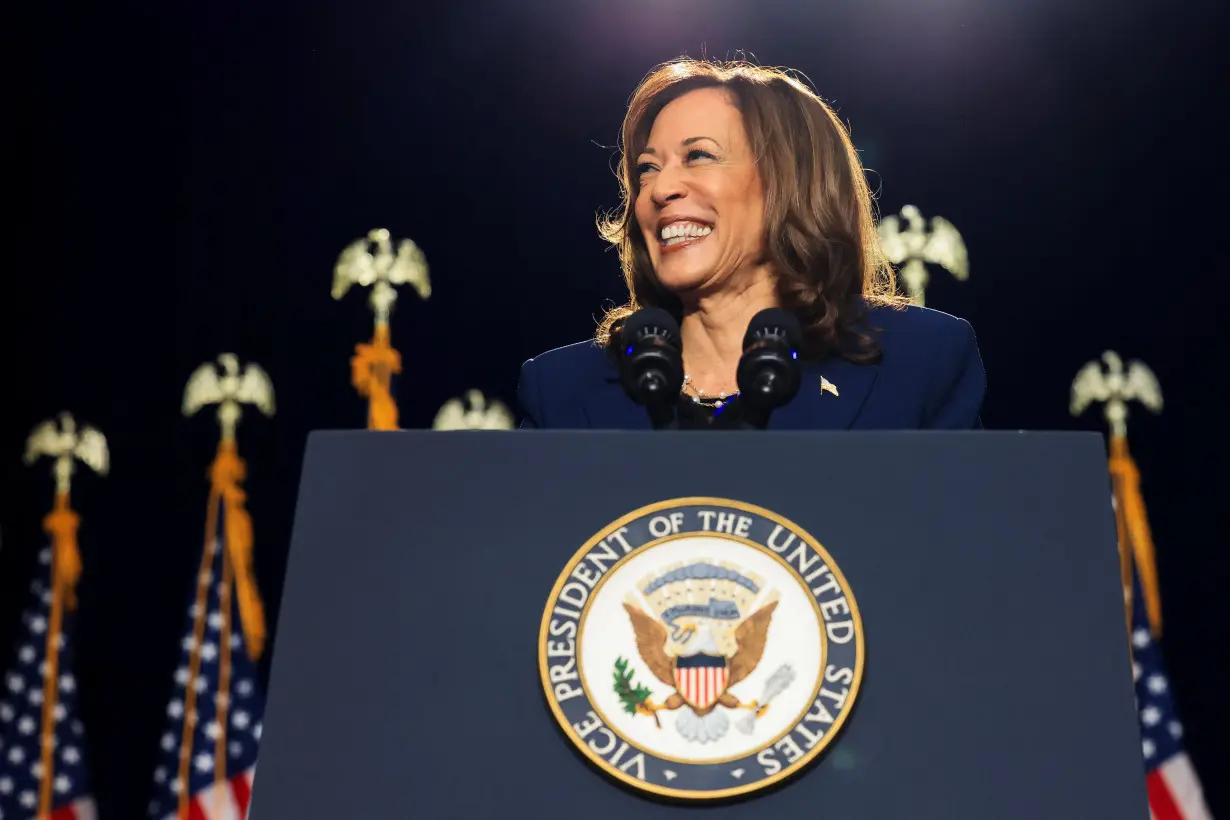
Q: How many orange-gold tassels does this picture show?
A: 4